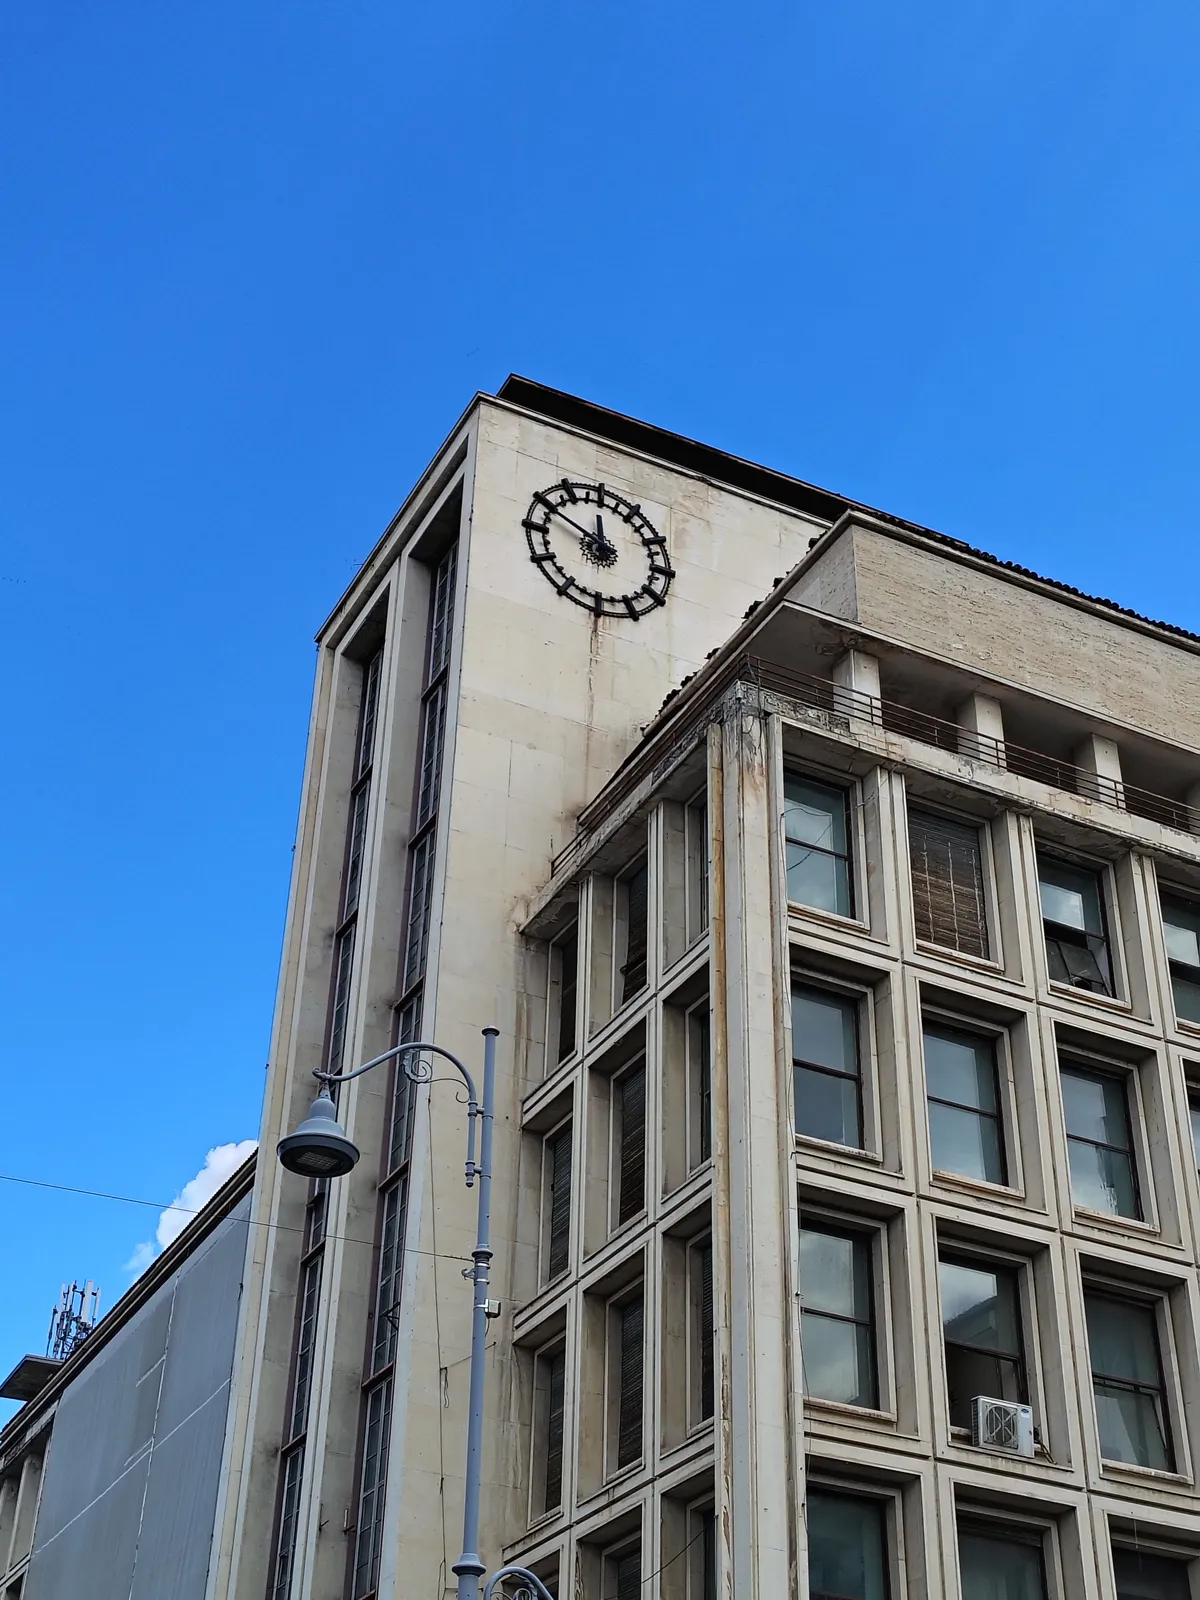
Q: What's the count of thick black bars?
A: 12